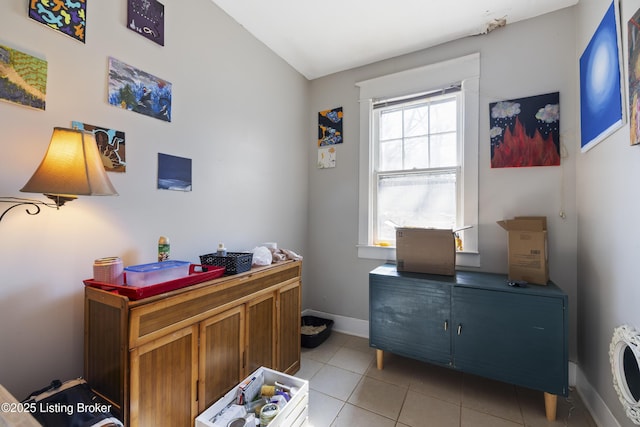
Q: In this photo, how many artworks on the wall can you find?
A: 11